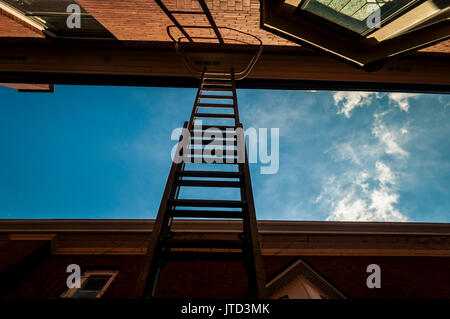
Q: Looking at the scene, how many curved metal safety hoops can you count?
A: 2